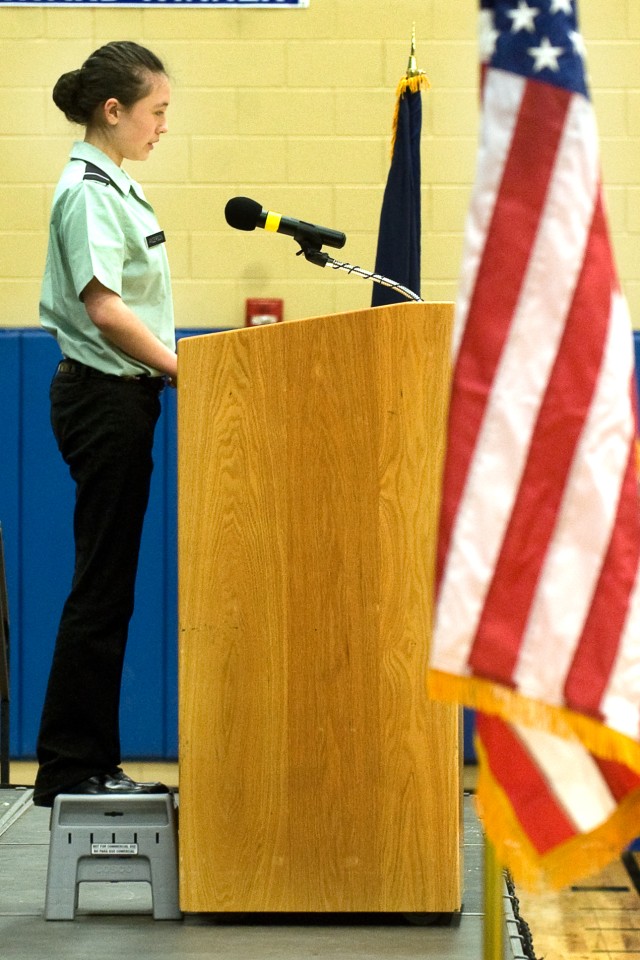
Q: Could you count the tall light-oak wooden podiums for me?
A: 1